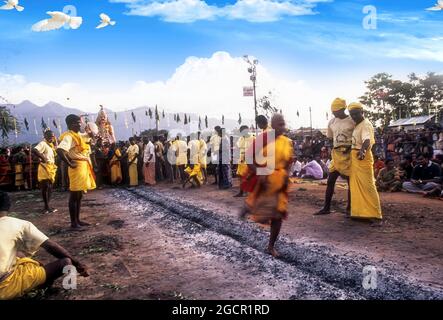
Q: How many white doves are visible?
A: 4